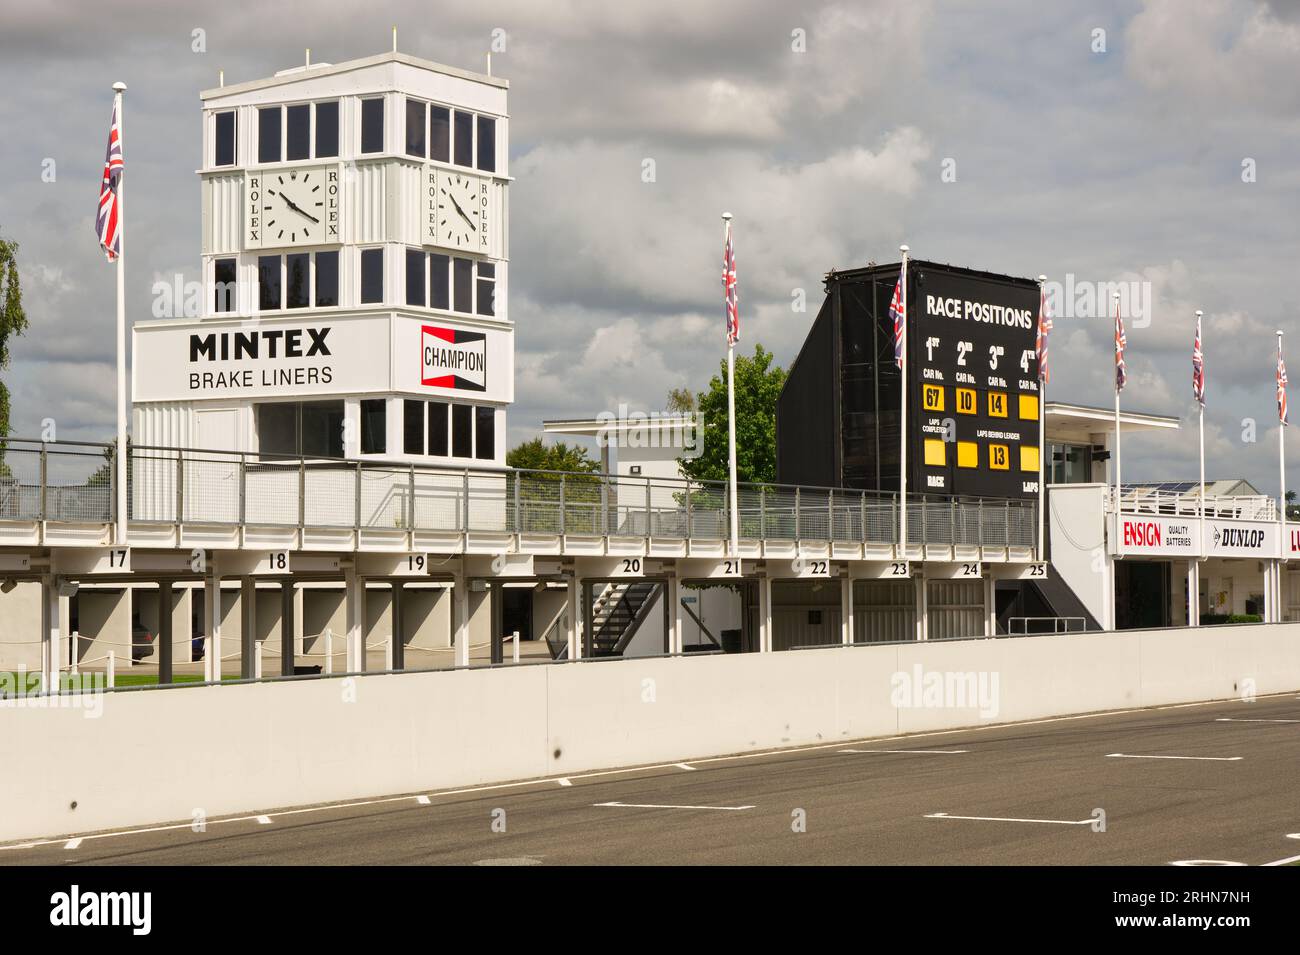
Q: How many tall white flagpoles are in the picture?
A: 7